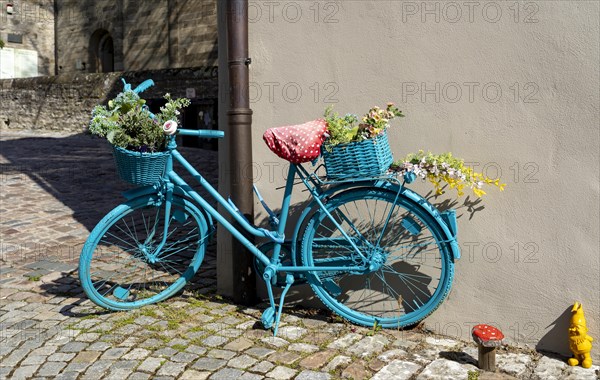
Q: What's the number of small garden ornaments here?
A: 2